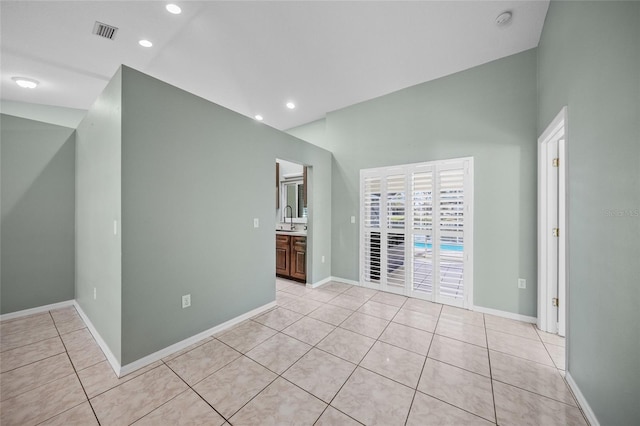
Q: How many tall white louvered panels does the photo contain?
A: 4